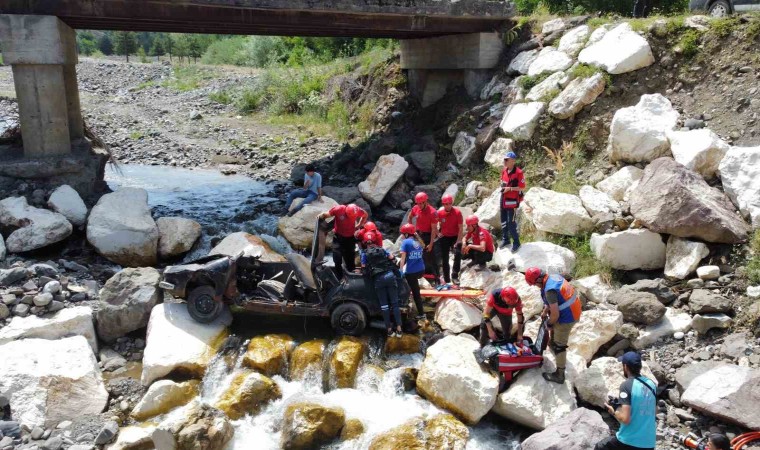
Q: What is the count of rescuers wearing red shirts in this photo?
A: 7